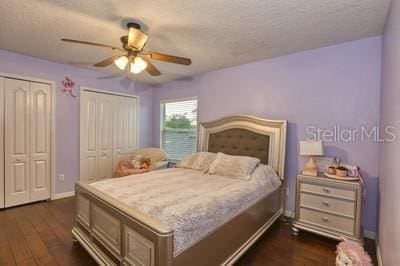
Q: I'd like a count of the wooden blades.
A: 5